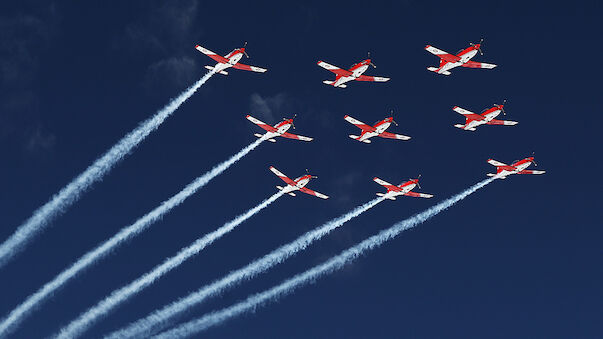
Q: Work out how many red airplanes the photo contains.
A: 9